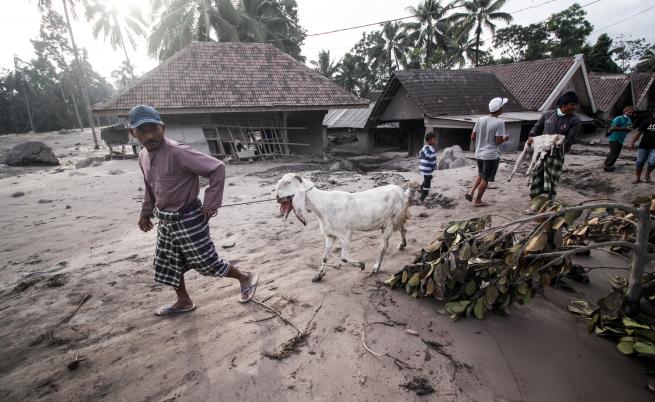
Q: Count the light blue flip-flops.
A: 2